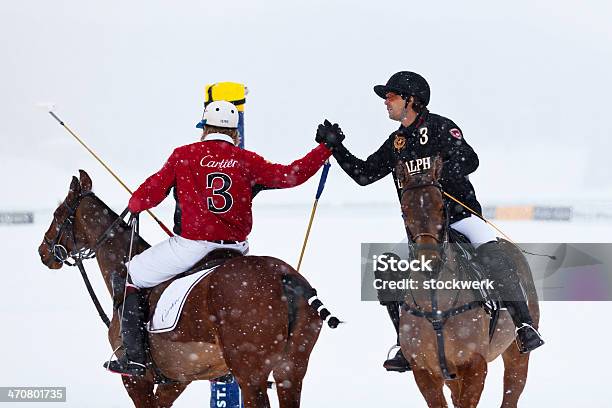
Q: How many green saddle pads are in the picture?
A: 0